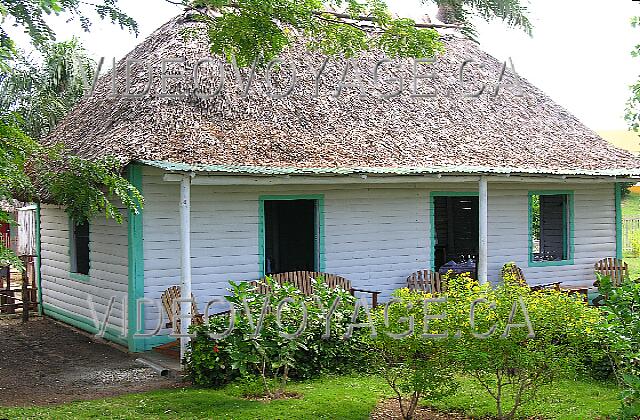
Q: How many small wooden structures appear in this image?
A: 1